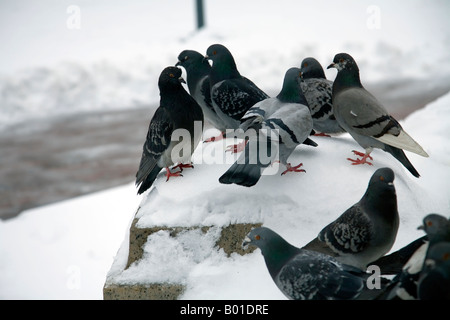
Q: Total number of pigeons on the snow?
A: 10